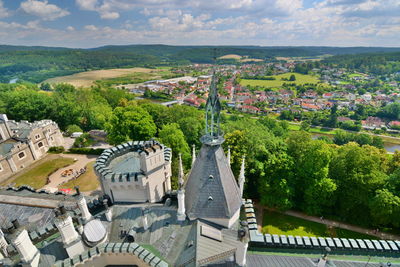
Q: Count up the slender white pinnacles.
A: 4